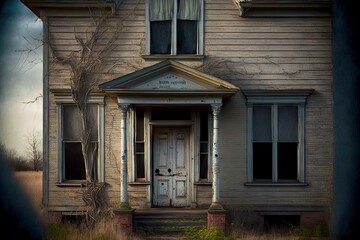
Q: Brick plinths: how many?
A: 2